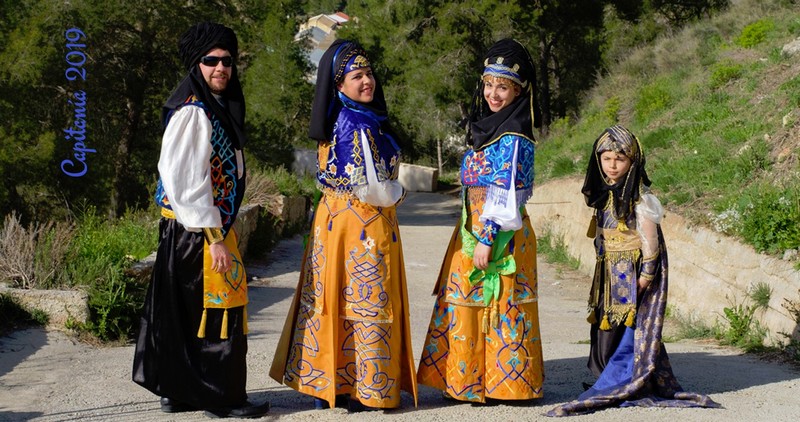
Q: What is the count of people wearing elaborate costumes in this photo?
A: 4